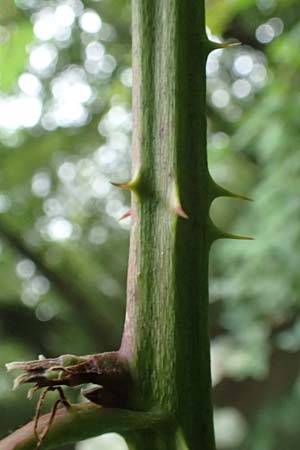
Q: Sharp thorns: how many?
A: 6